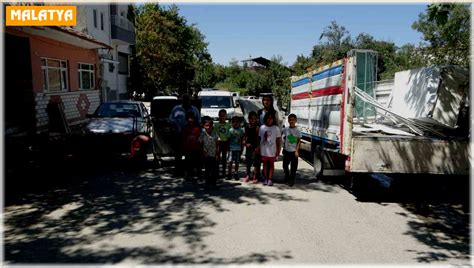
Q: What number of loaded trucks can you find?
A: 1